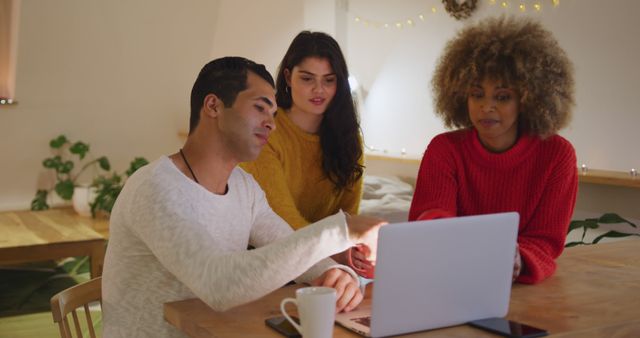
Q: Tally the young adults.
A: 3